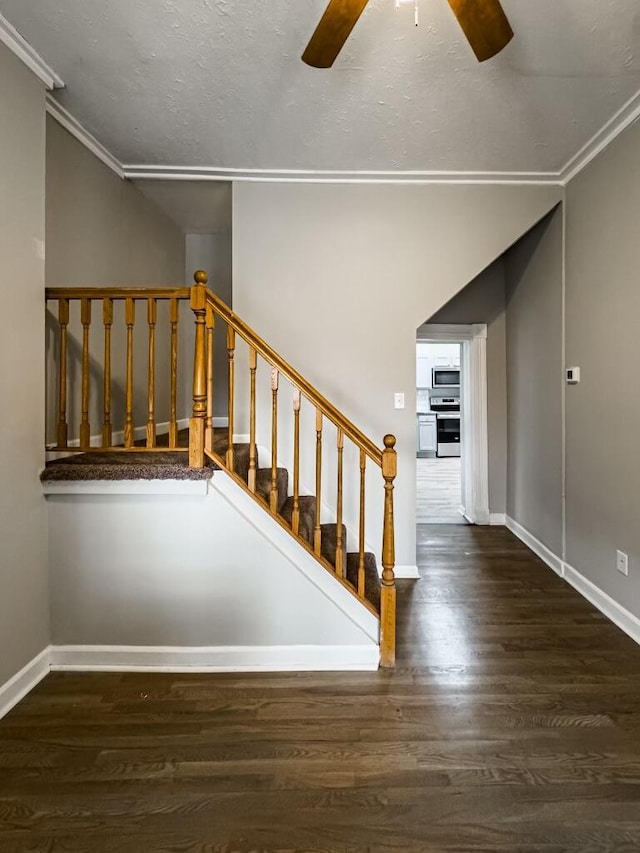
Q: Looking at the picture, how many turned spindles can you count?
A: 14